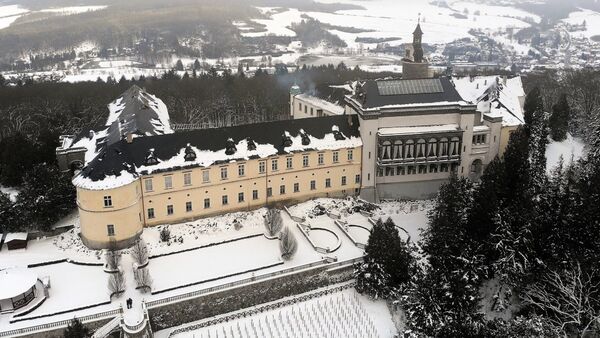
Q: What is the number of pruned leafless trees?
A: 6